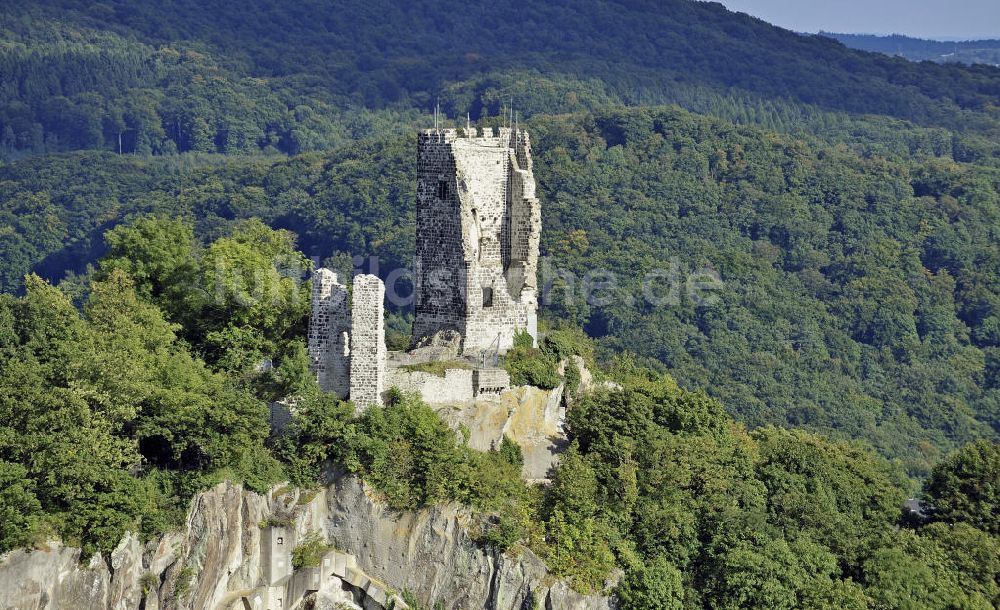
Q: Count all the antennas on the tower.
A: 6